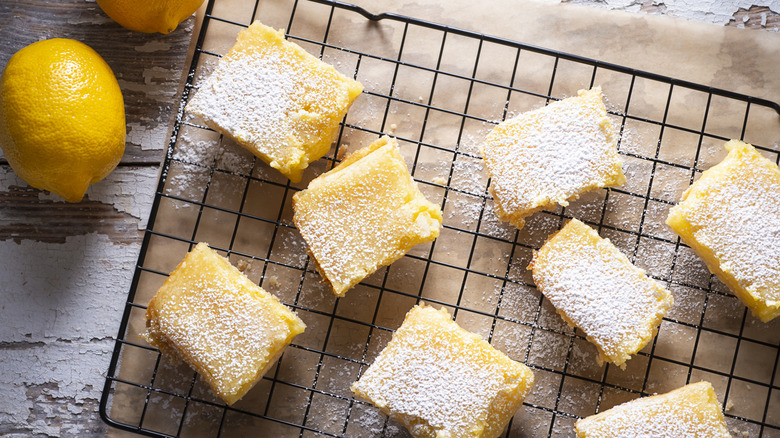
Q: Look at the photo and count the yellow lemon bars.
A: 8